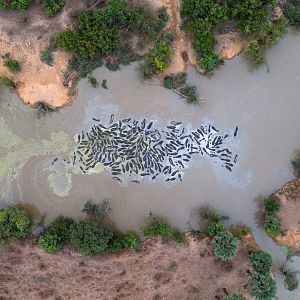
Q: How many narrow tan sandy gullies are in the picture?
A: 1